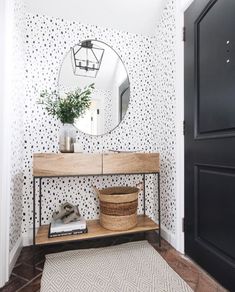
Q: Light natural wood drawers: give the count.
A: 2